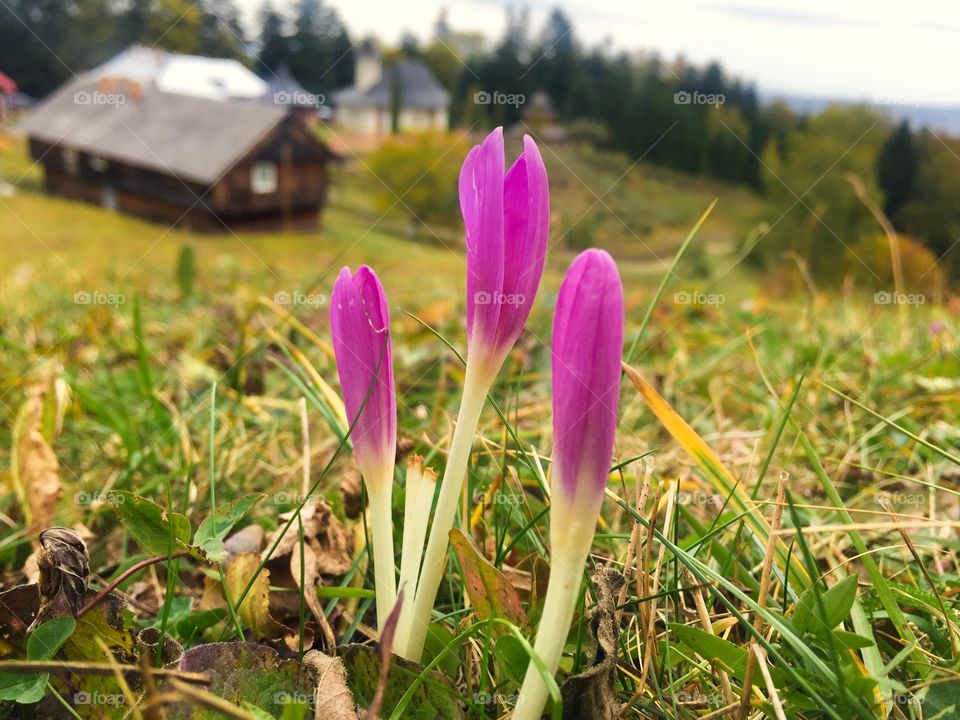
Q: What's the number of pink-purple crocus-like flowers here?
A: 3